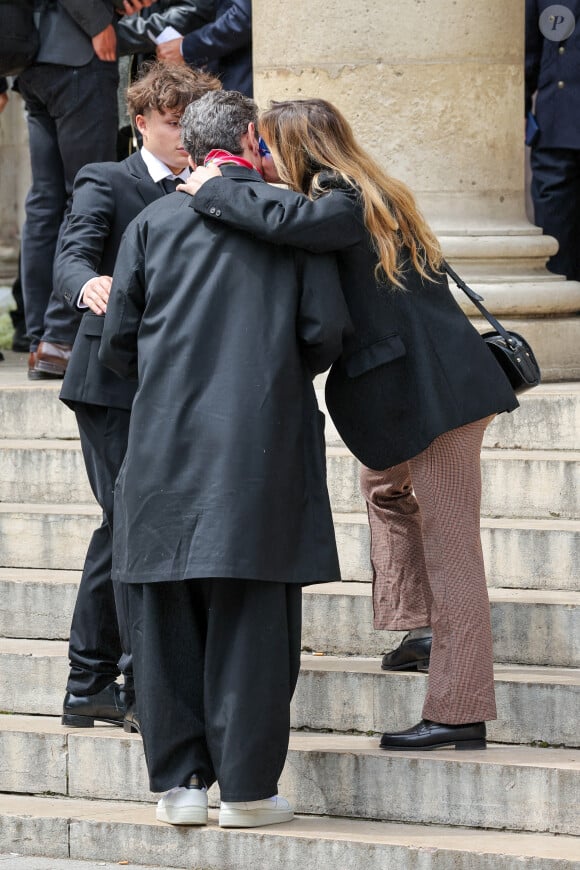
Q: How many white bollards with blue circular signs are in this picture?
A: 0